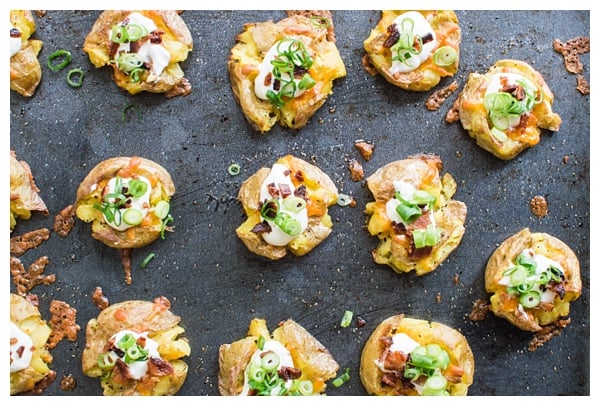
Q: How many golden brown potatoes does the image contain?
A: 14